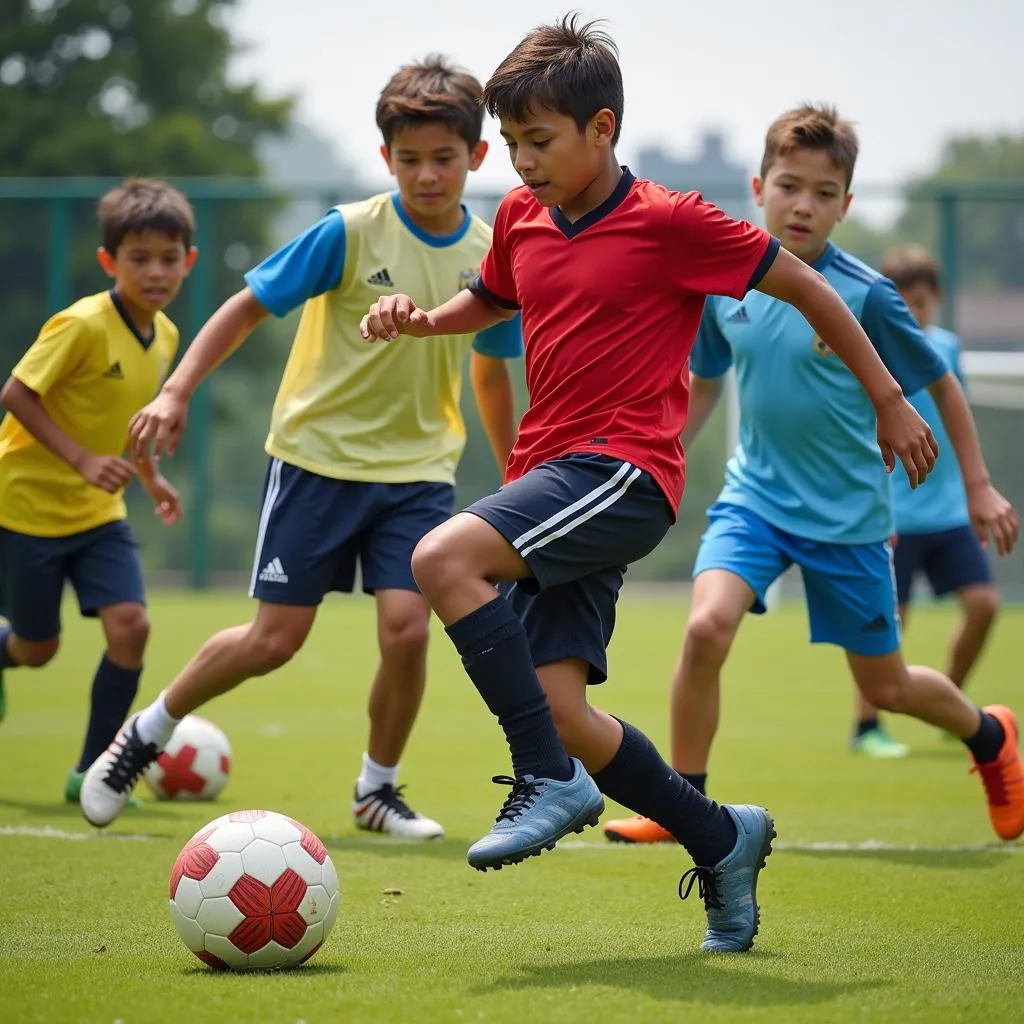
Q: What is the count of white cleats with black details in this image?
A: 2